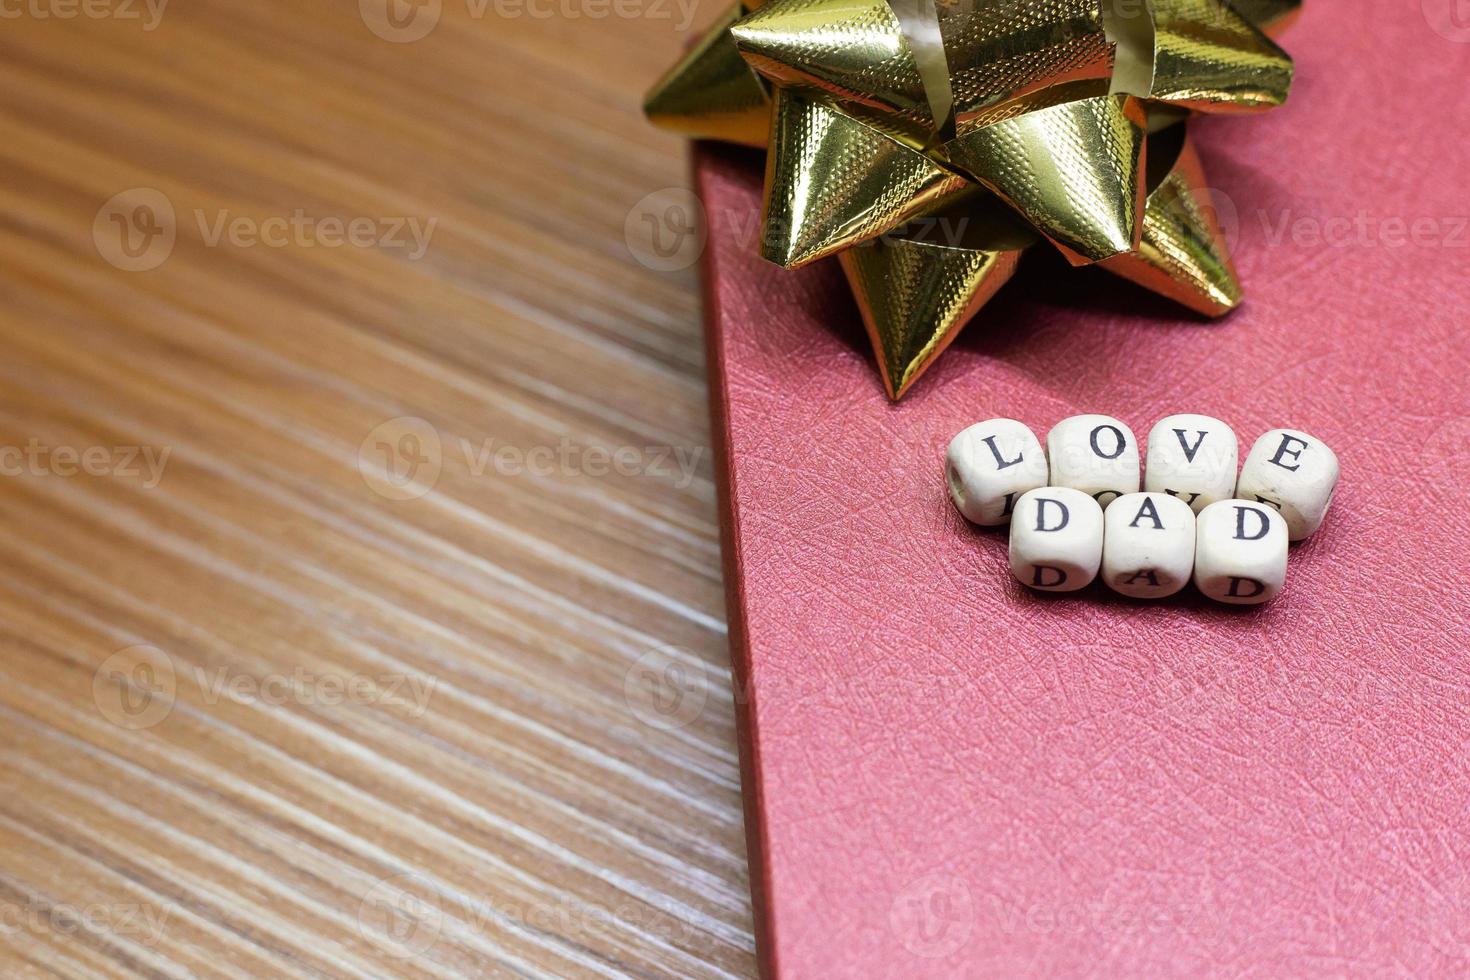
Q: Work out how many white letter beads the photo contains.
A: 7